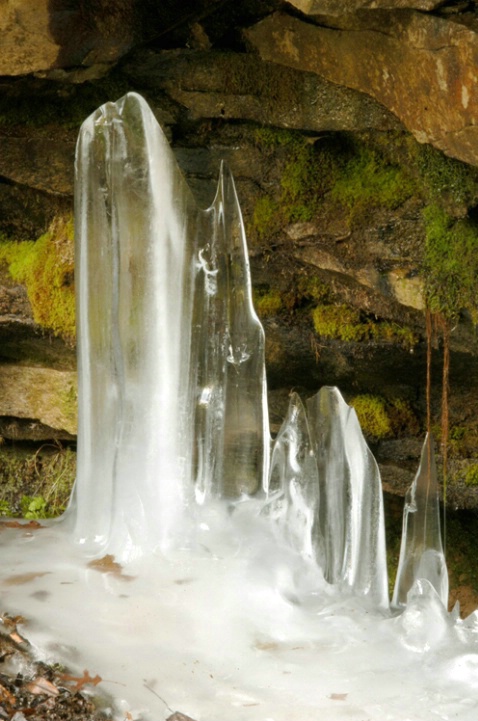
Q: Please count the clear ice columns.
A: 5